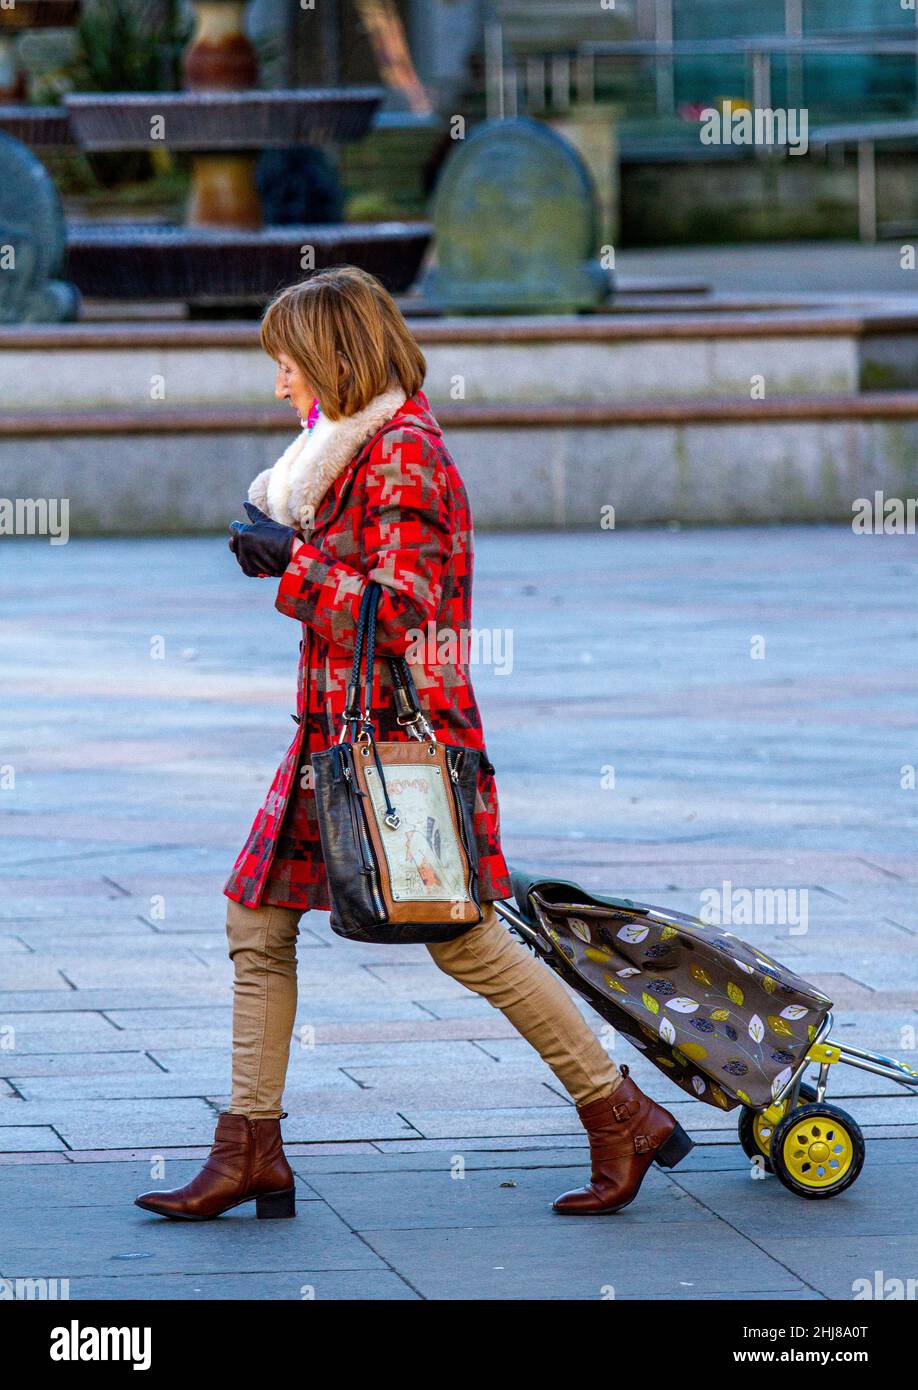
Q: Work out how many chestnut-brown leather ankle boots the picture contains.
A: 2